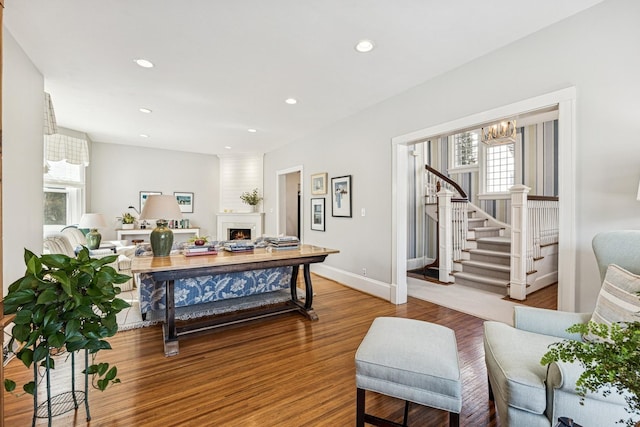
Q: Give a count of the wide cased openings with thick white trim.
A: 1